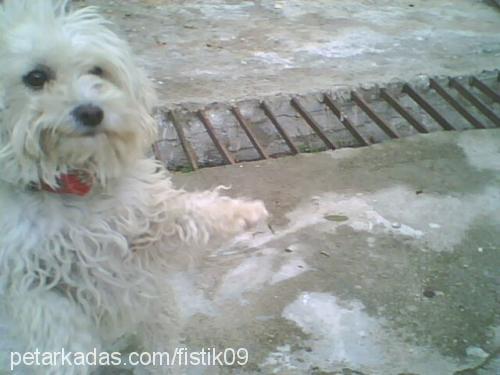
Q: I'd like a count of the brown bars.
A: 12